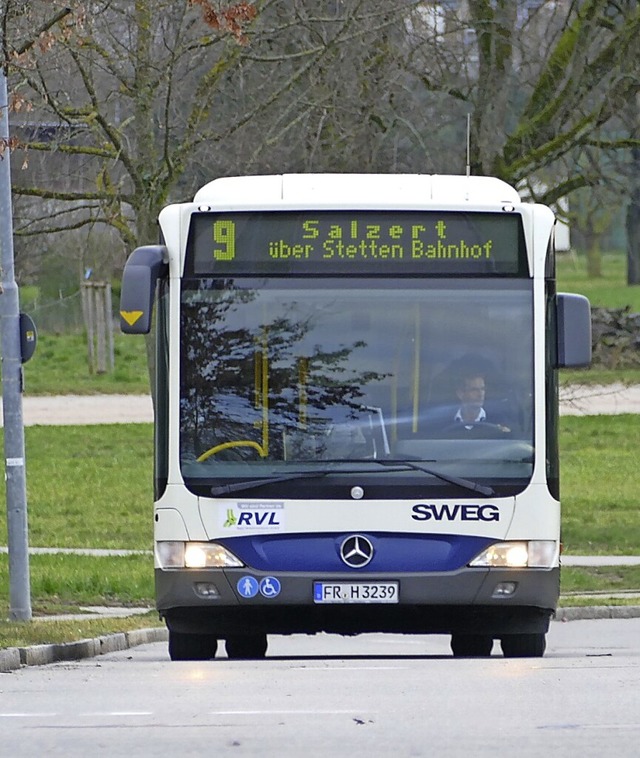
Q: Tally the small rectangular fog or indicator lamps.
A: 2